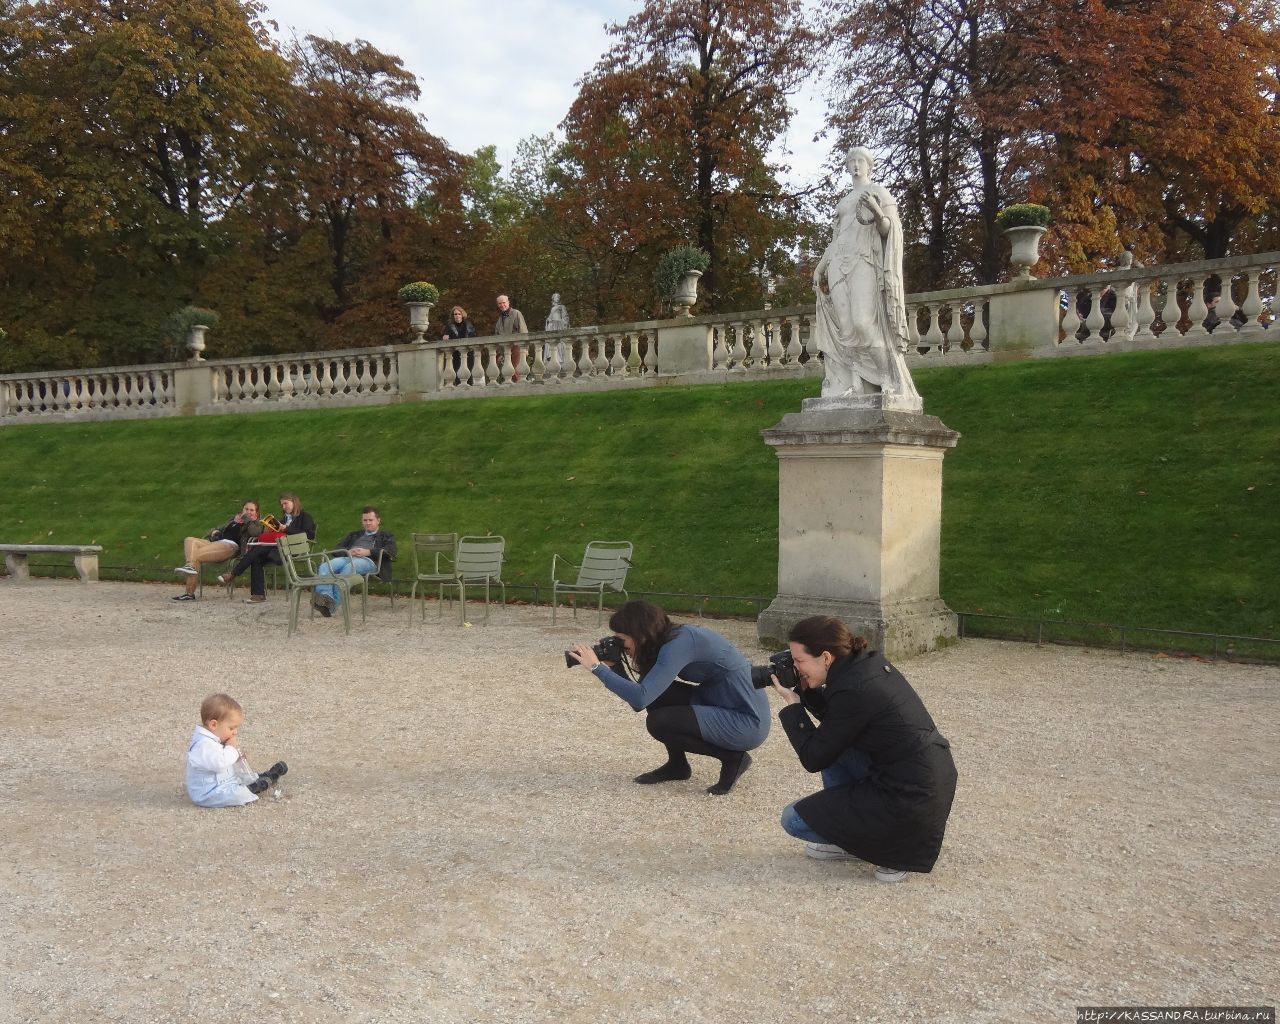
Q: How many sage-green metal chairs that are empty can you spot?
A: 4